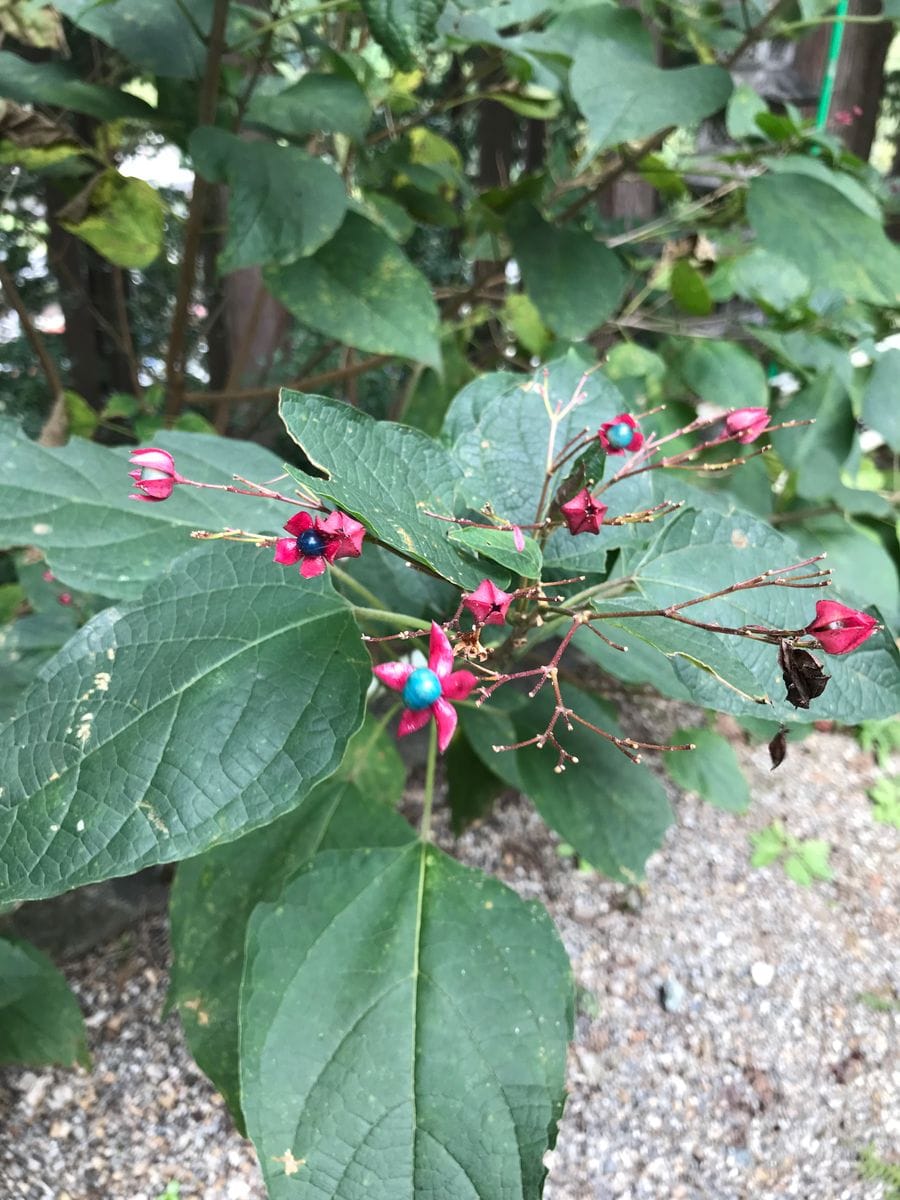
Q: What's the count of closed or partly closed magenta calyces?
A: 6